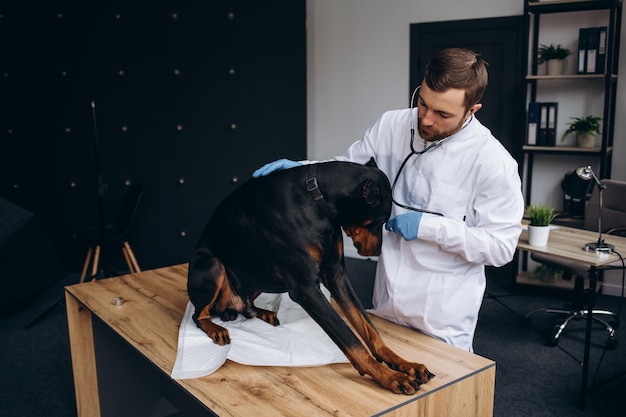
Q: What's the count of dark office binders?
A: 6